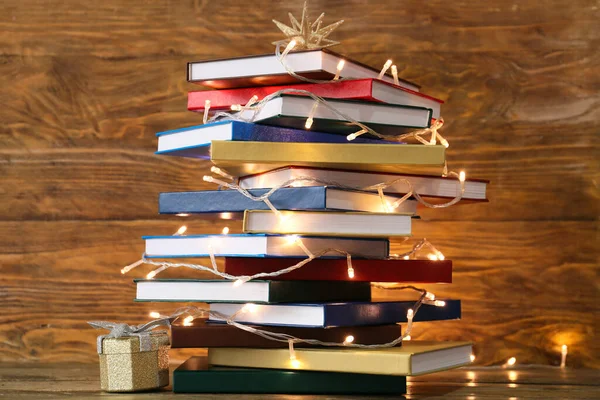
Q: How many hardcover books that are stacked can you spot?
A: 15